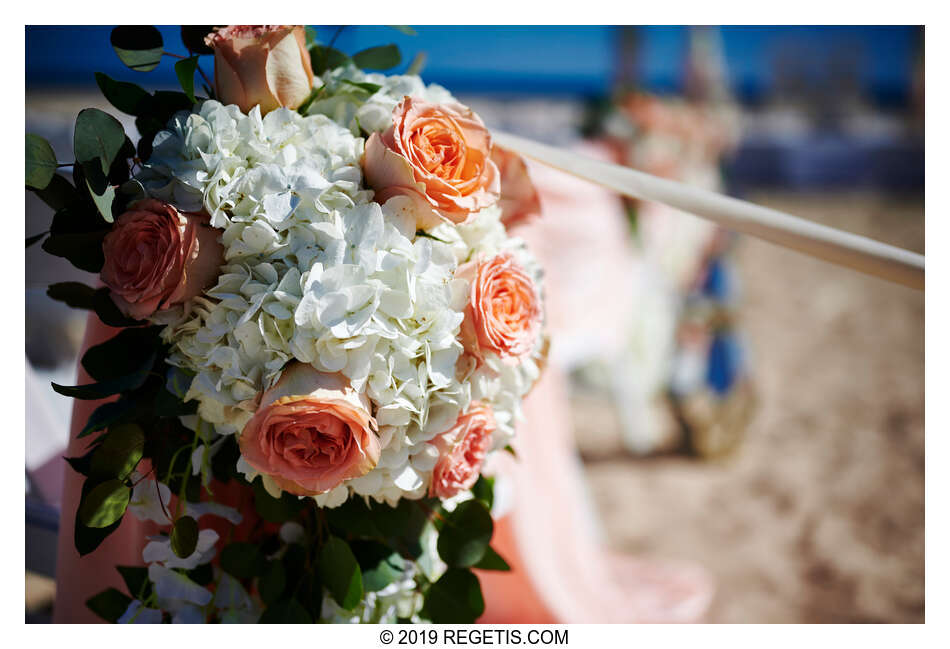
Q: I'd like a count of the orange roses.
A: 7